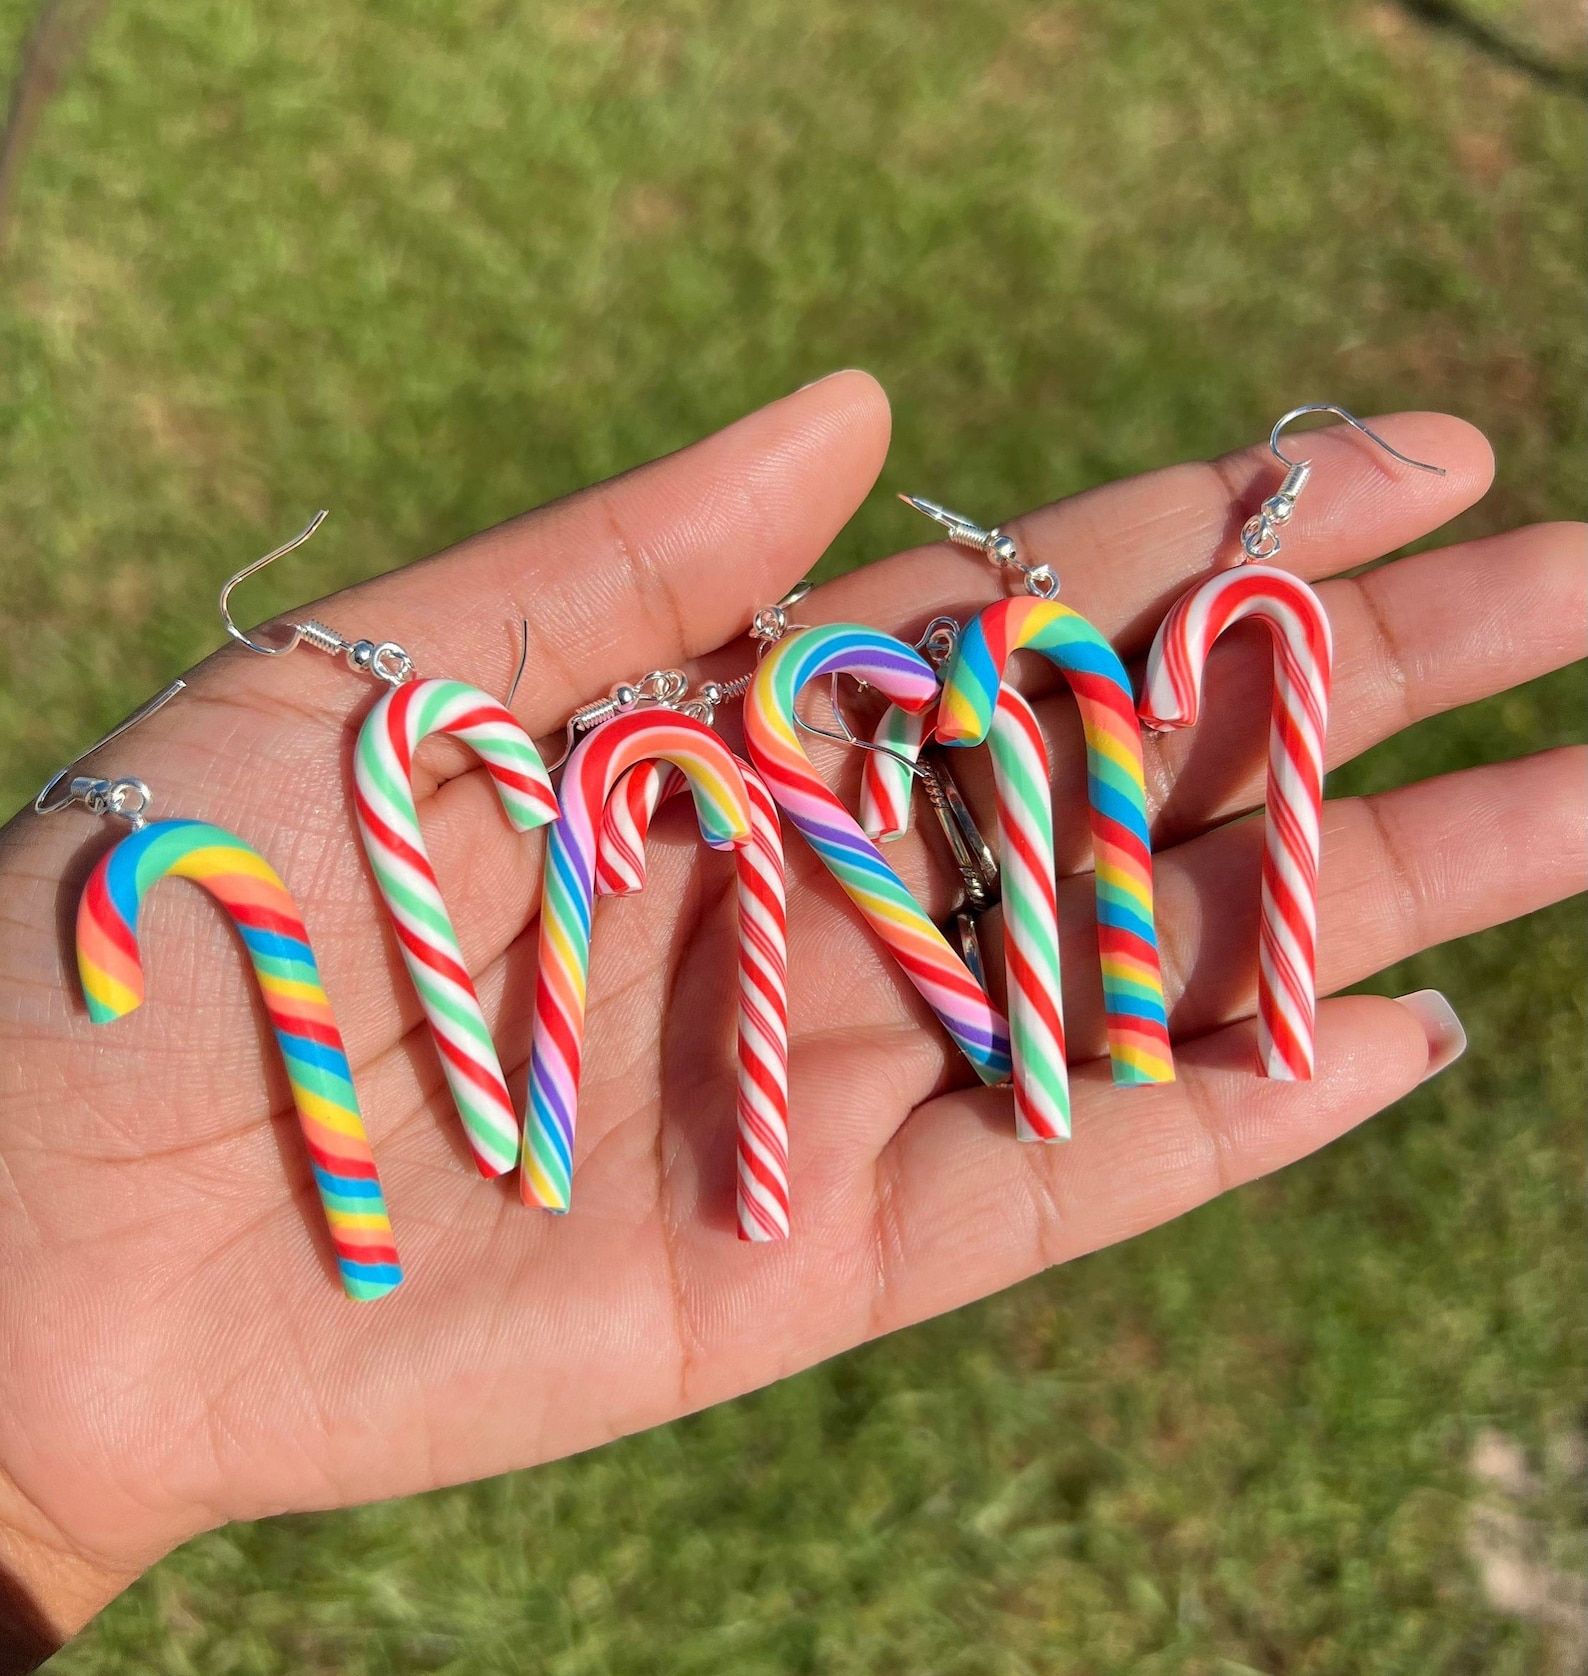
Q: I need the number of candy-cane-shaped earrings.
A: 8